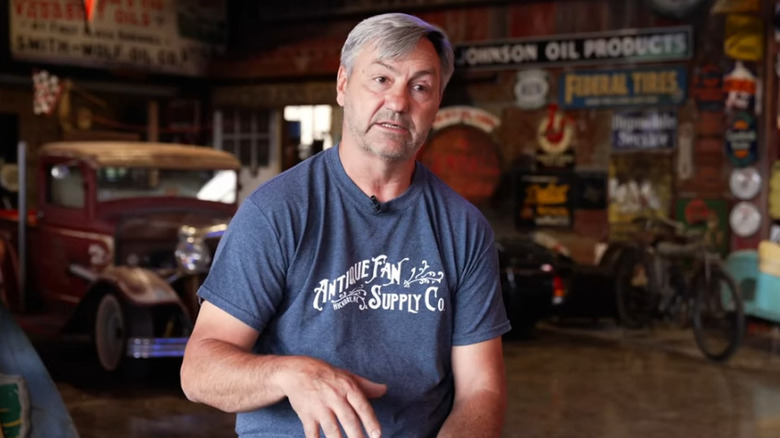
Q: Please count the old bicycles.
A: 1